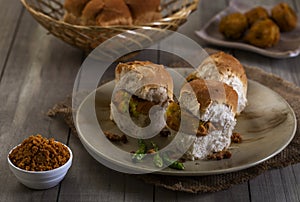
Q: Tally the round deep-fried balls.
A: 4